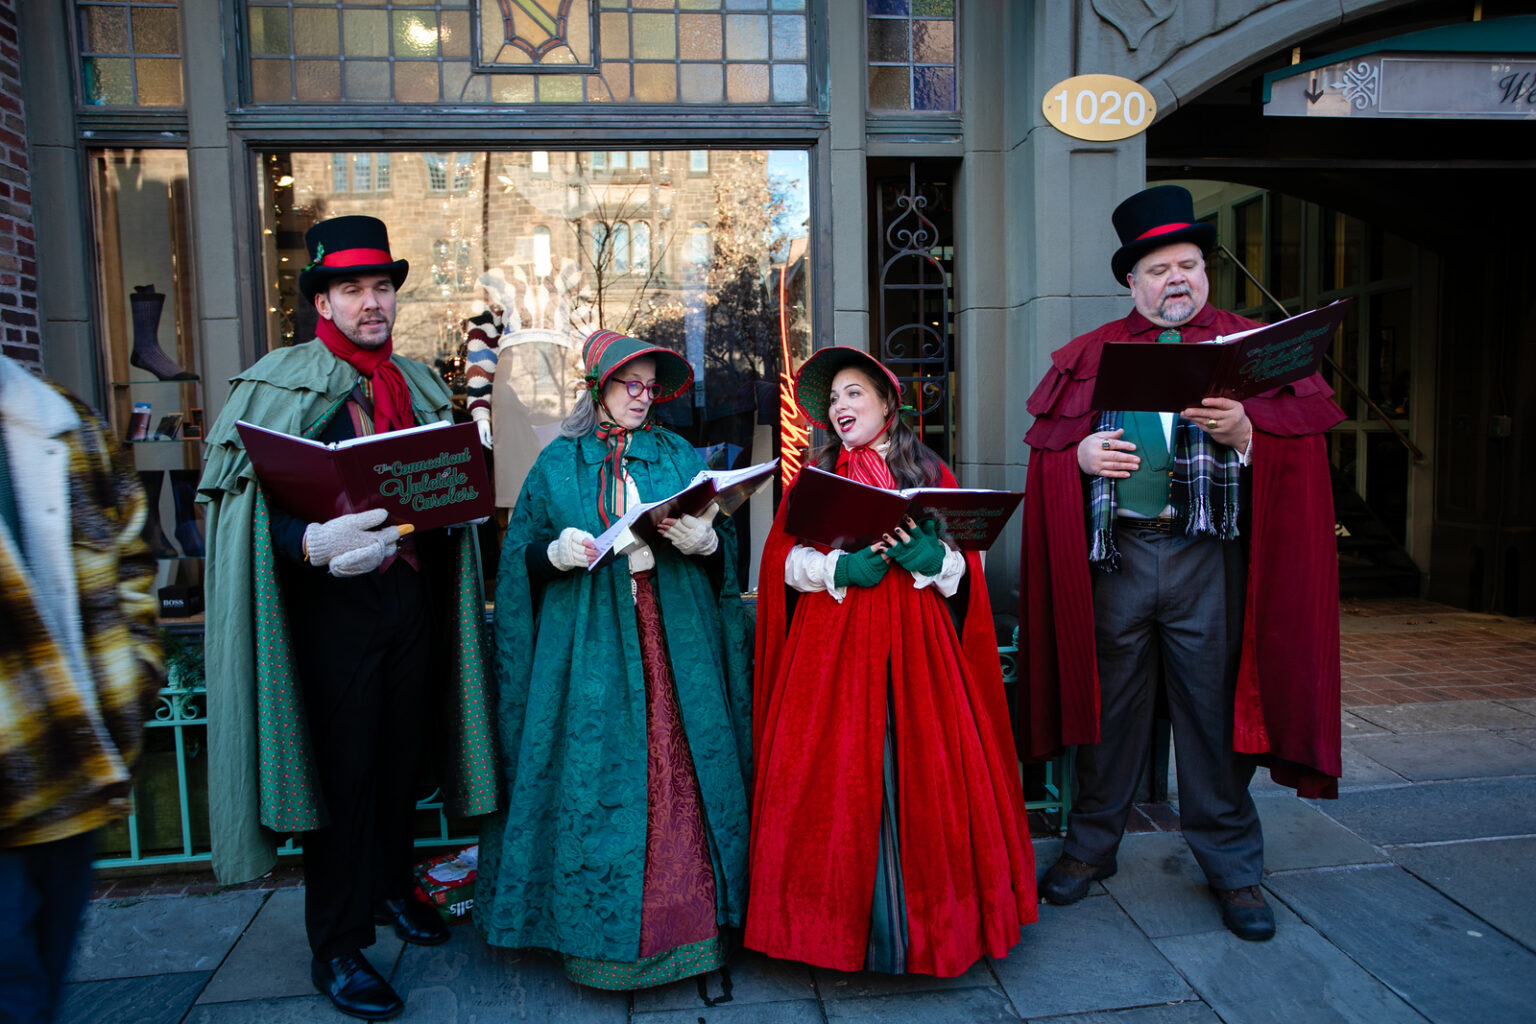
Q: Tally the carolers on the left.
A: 2